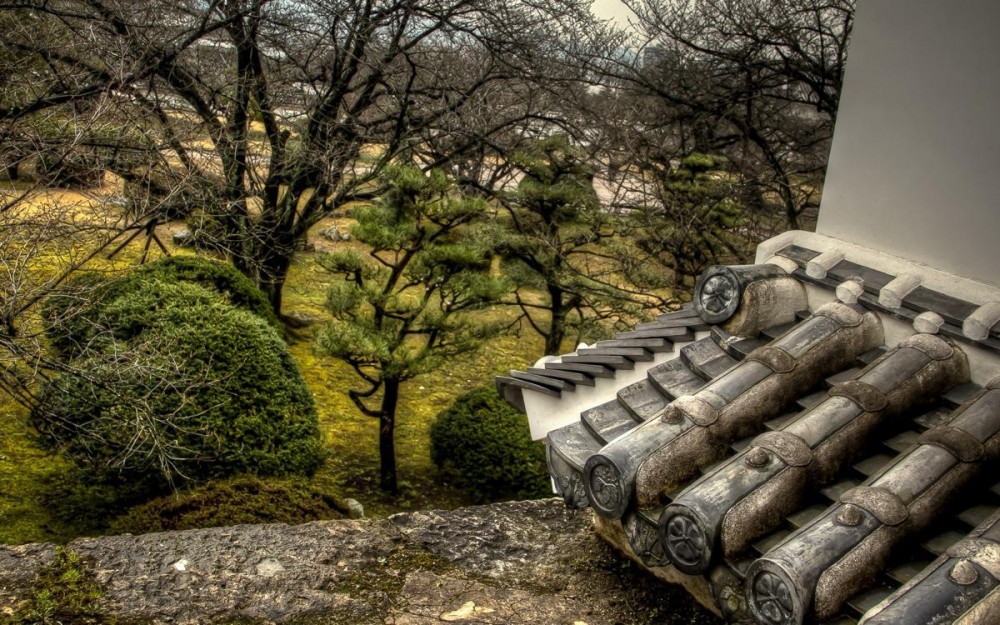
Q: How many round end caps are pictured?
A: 4